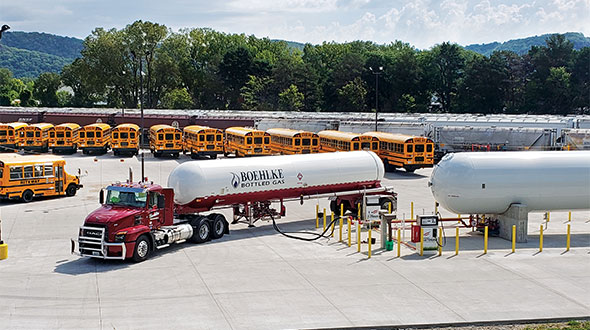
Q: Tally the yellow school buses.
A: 12